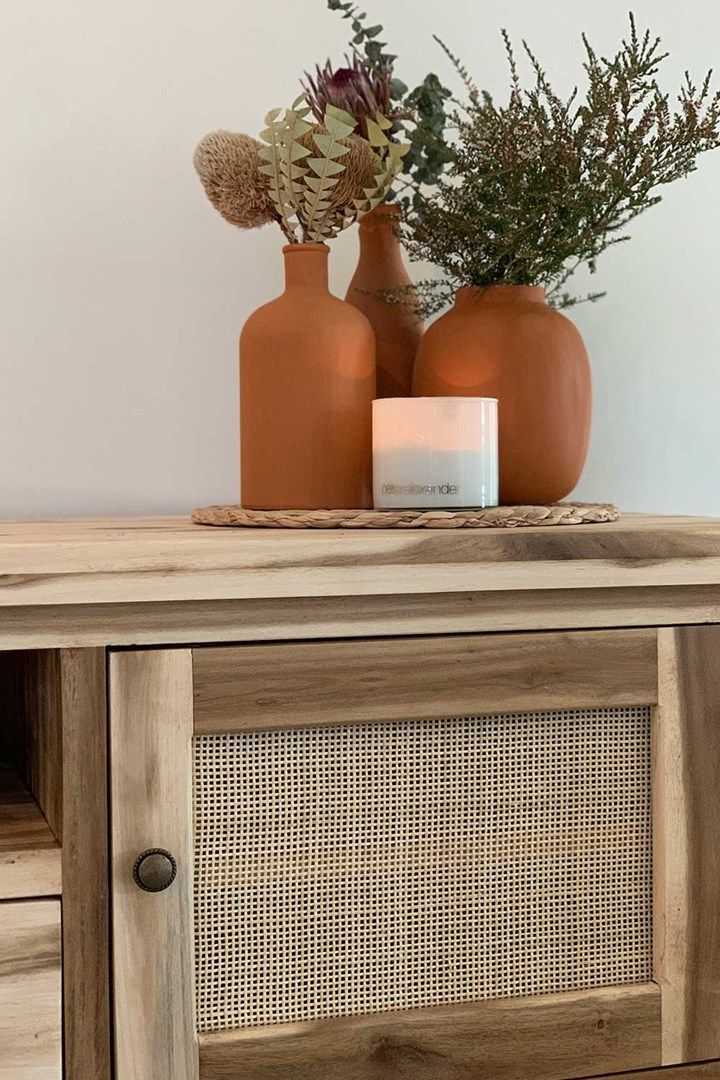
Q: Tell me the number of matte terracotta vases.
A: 3